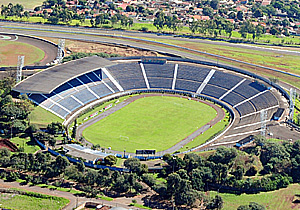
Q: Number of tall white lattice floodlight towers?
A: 4